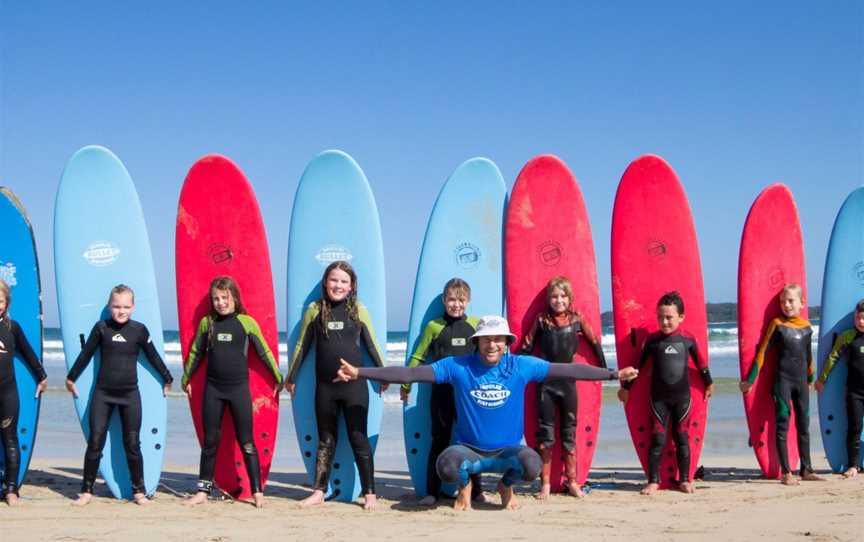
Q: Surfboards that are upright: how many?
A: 9